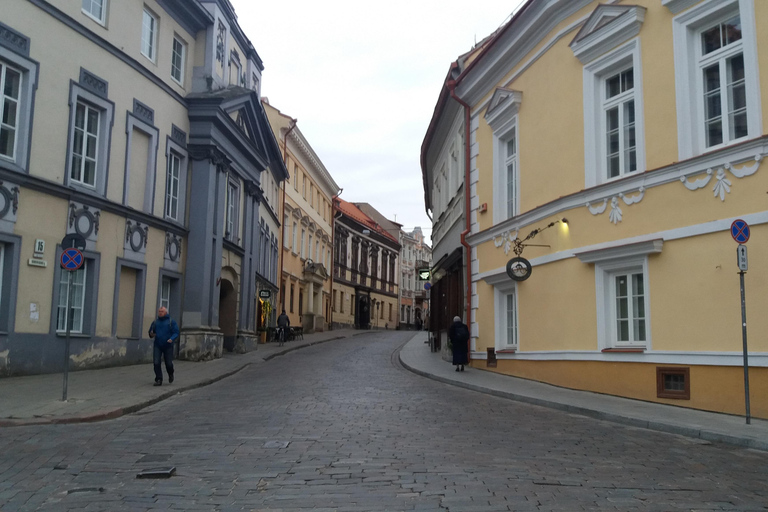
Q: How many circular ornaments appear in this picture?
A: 4